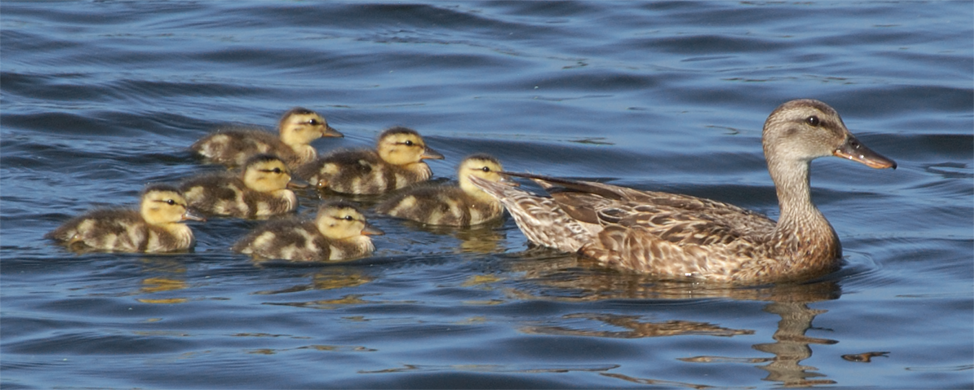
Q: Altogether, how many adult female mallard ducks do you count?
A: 1